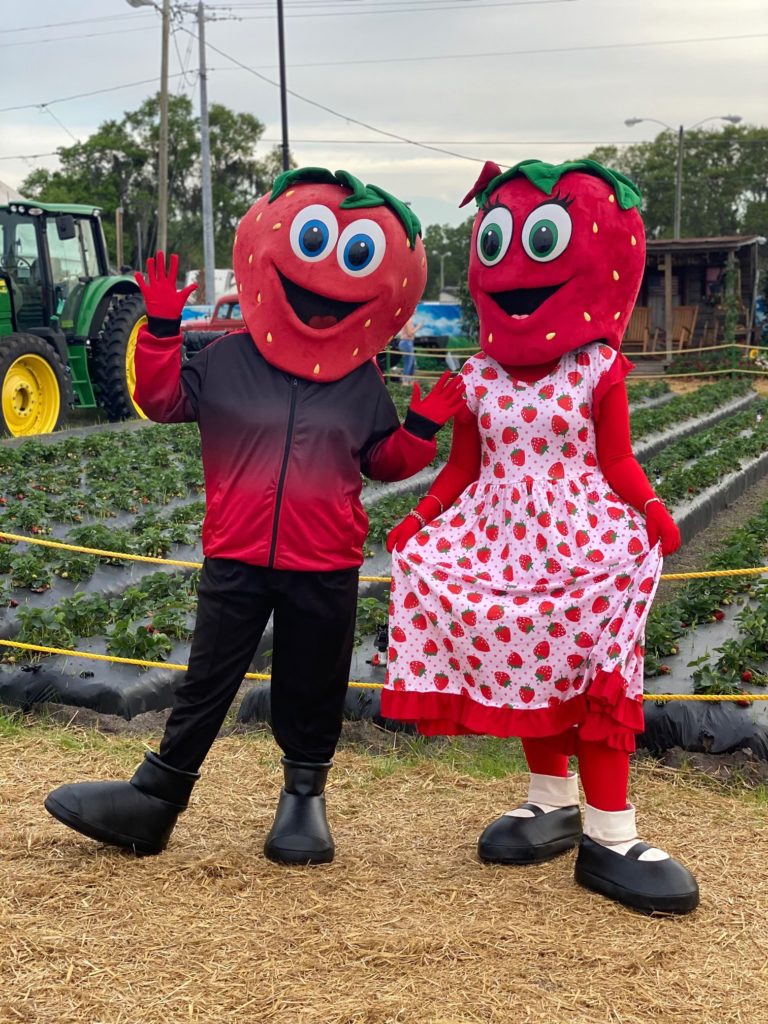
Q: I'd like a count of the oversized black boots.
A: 2